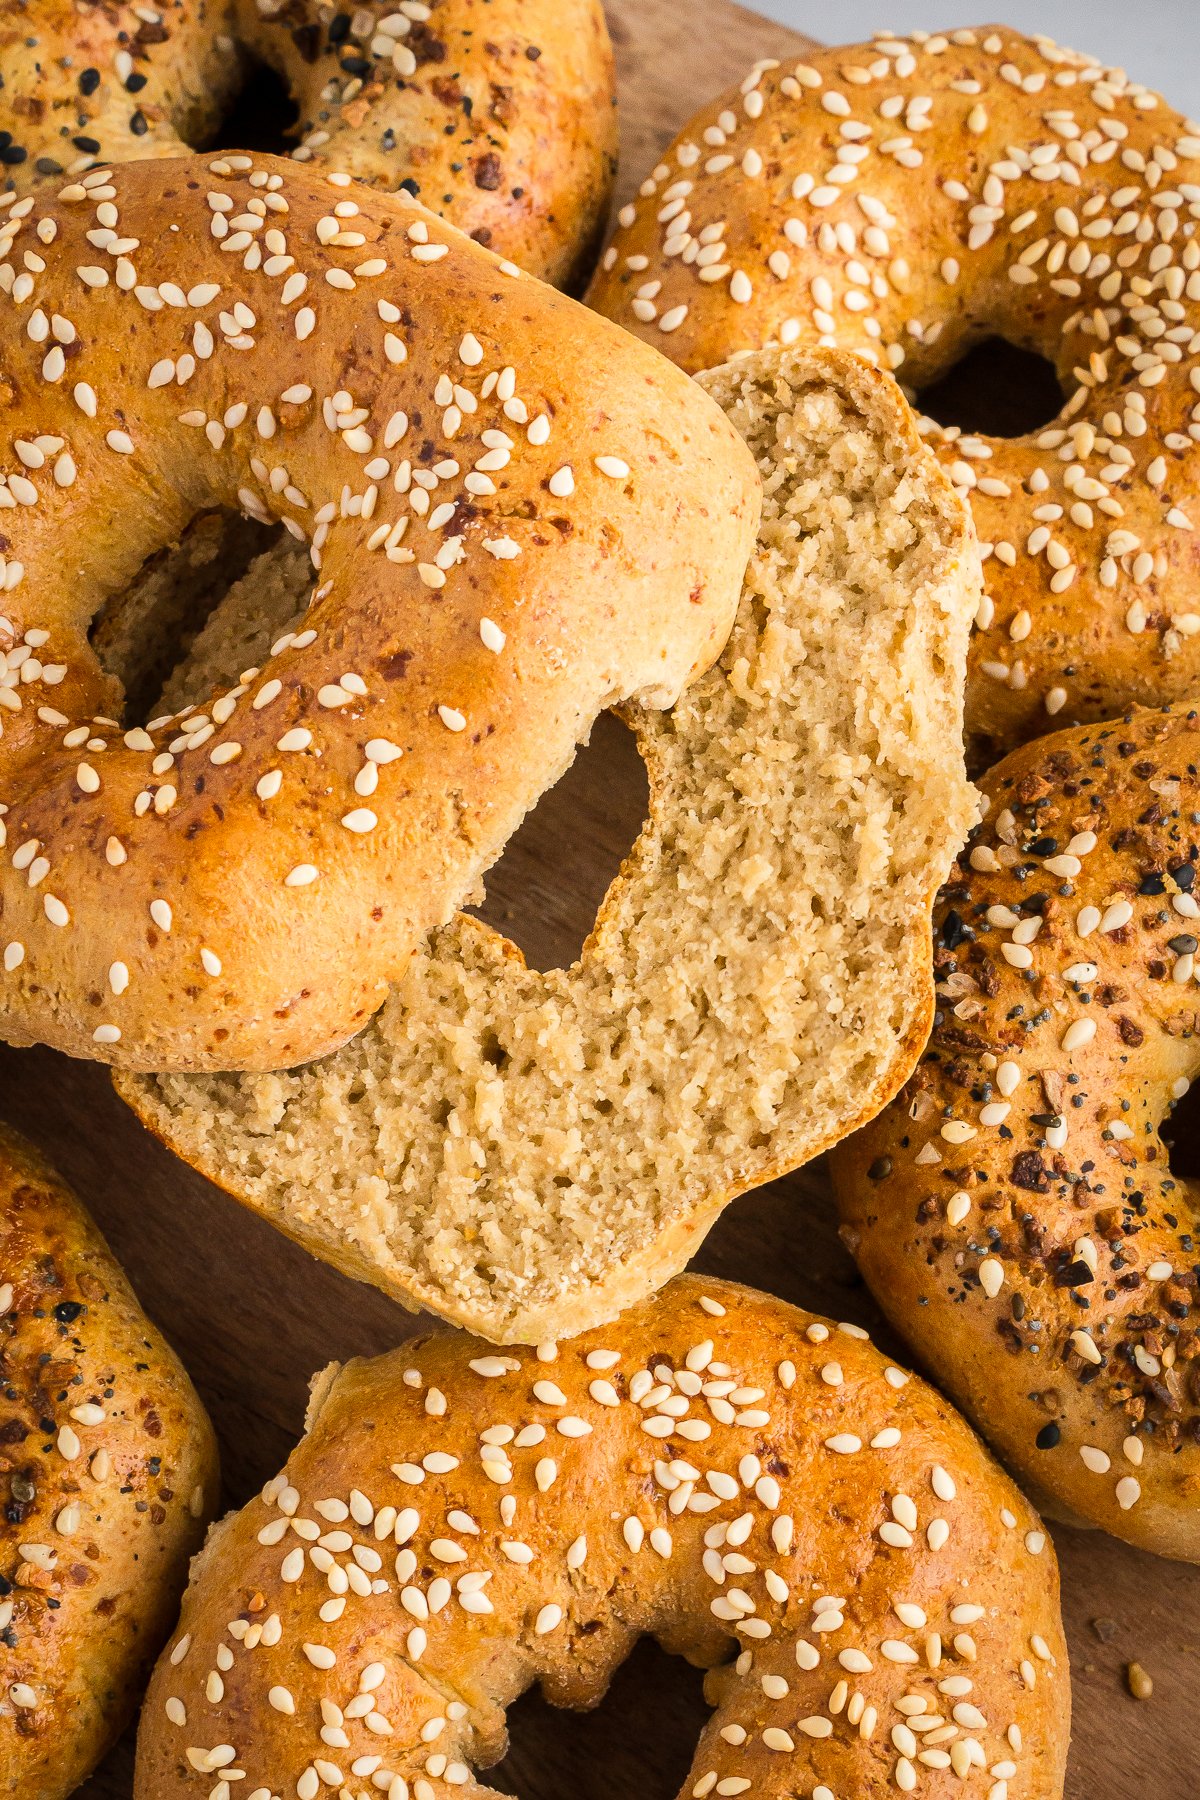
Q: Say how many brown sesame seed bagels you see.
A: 3